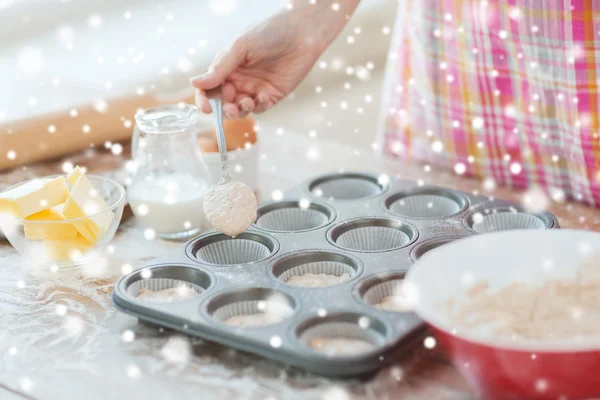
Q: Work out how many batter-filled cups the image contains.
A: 5